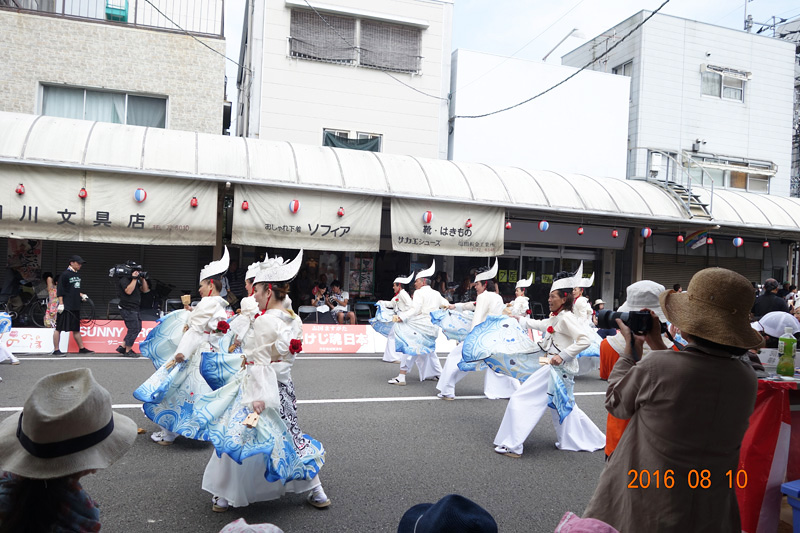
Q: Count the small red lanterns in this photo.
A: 12